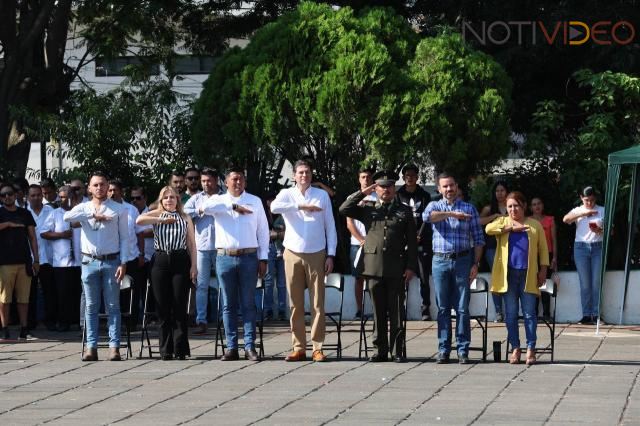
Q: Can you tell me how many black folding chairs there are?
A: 7